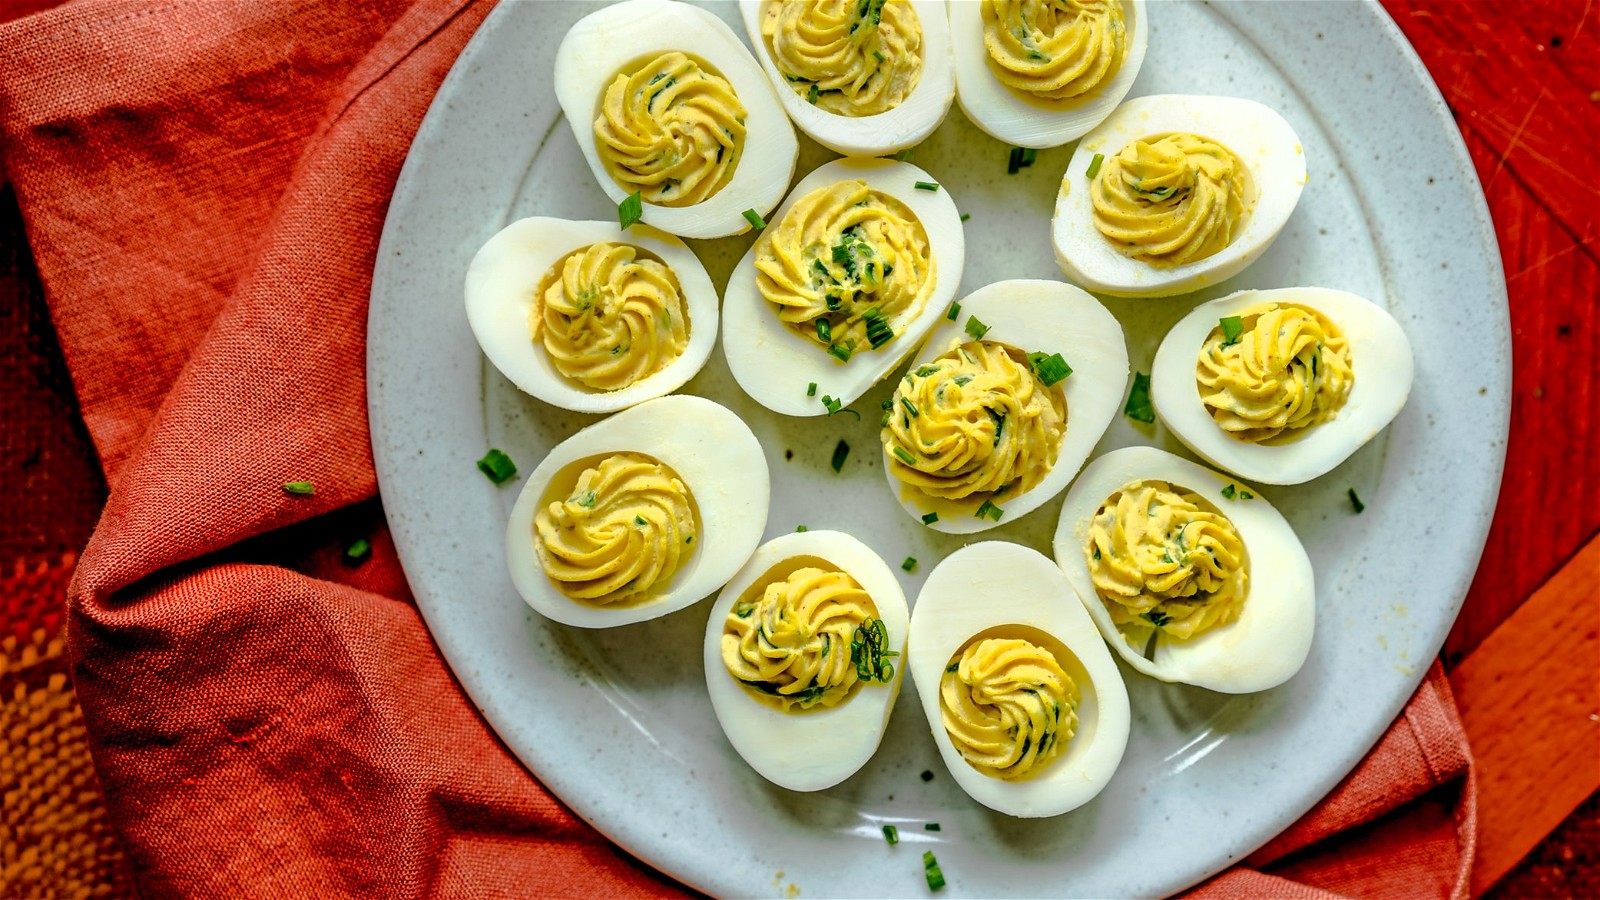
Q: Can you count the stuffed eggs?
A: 12